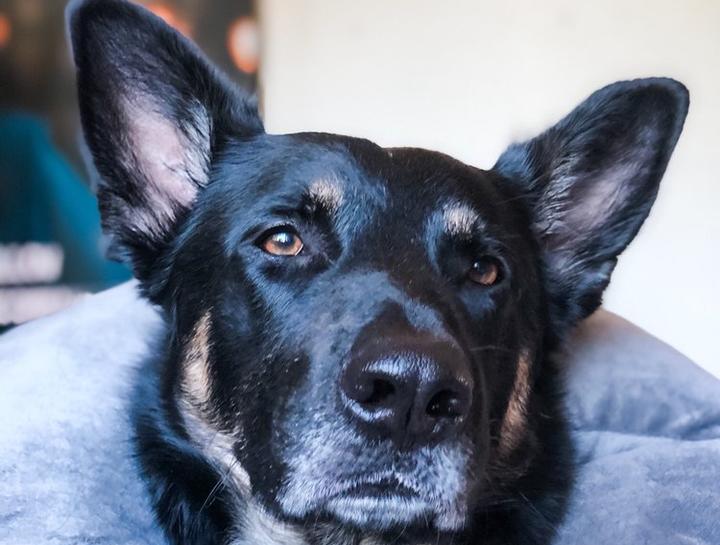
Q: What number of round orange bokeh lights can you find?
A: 3